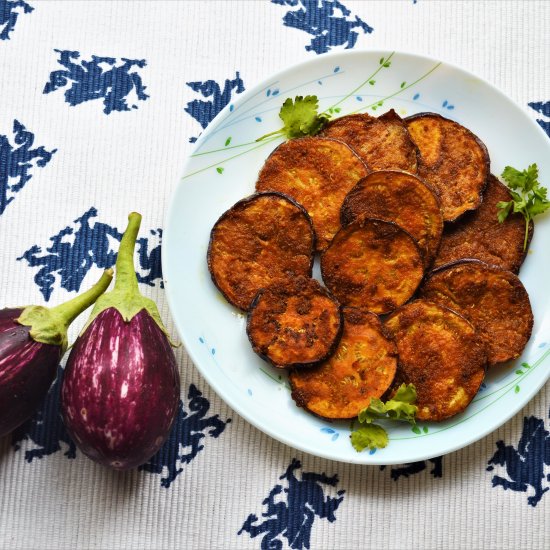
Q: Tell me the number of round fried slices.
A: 11